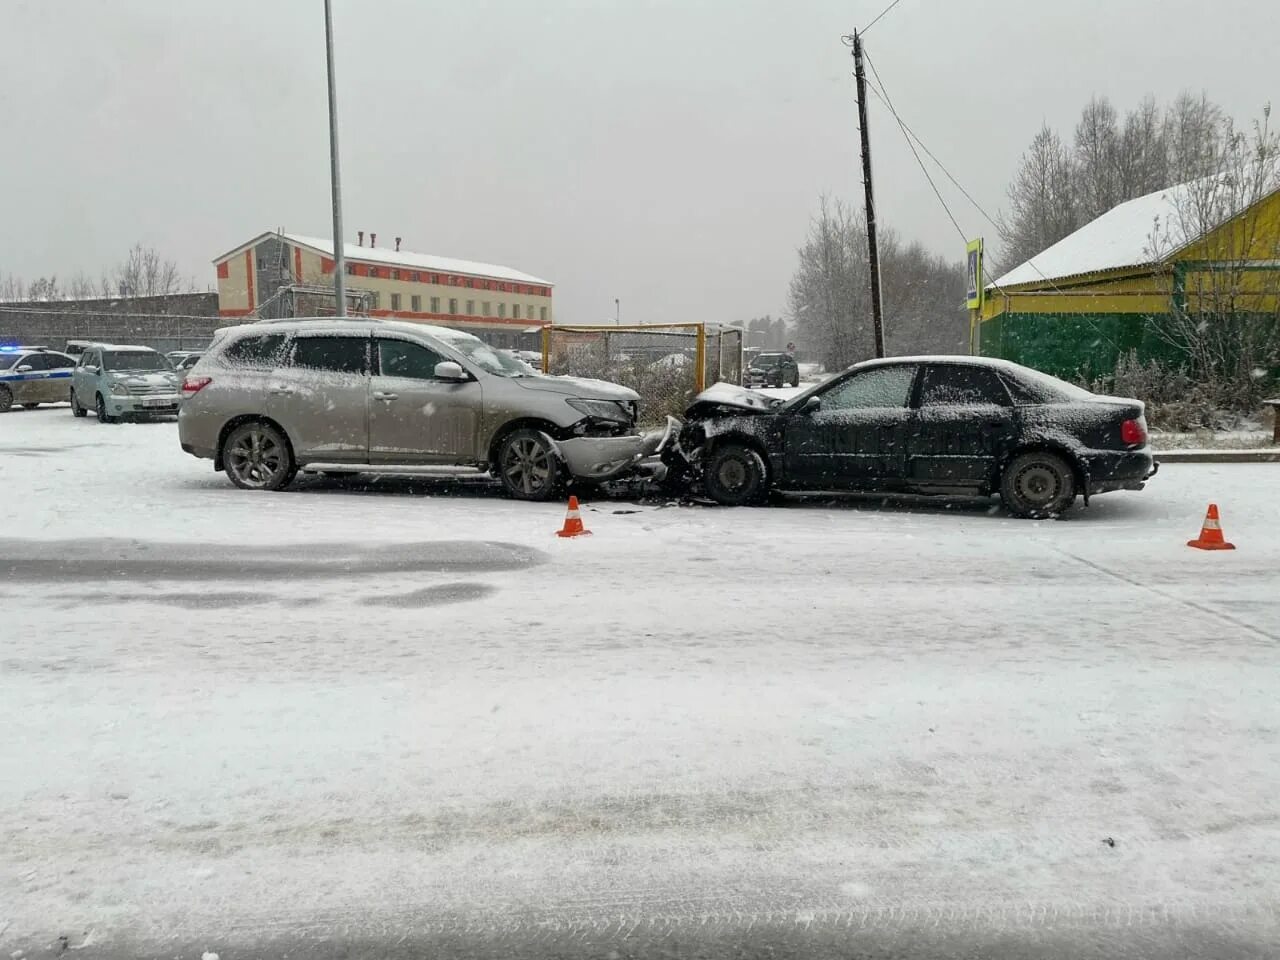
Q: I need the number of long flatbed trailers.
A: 0